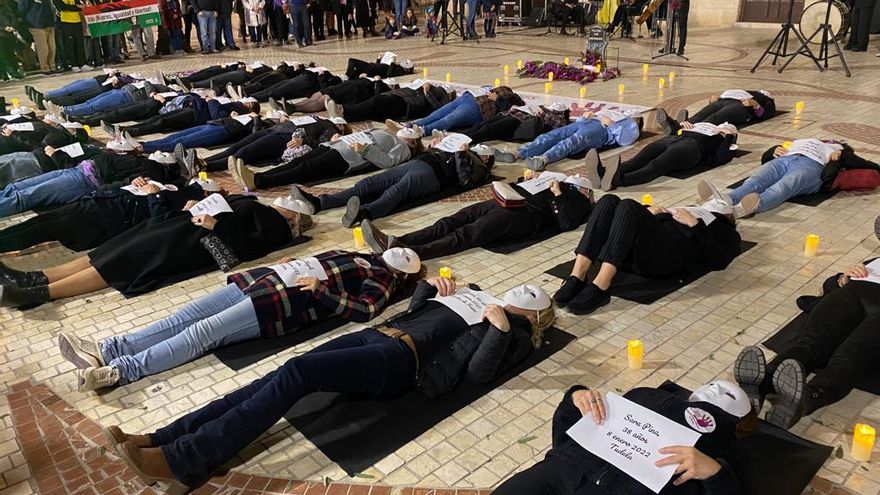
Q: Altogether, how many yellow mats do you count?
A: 0